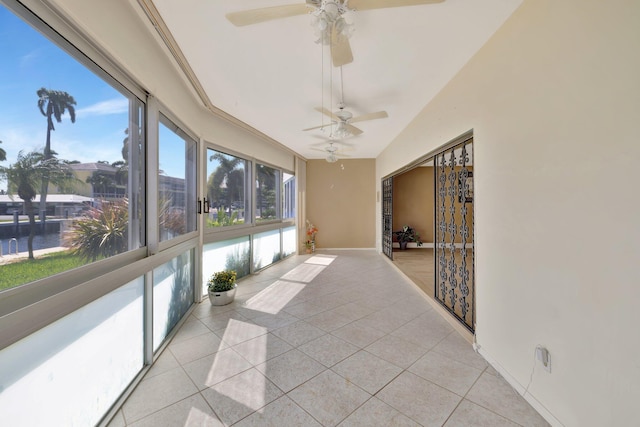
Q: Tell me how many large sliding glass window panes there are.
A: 5